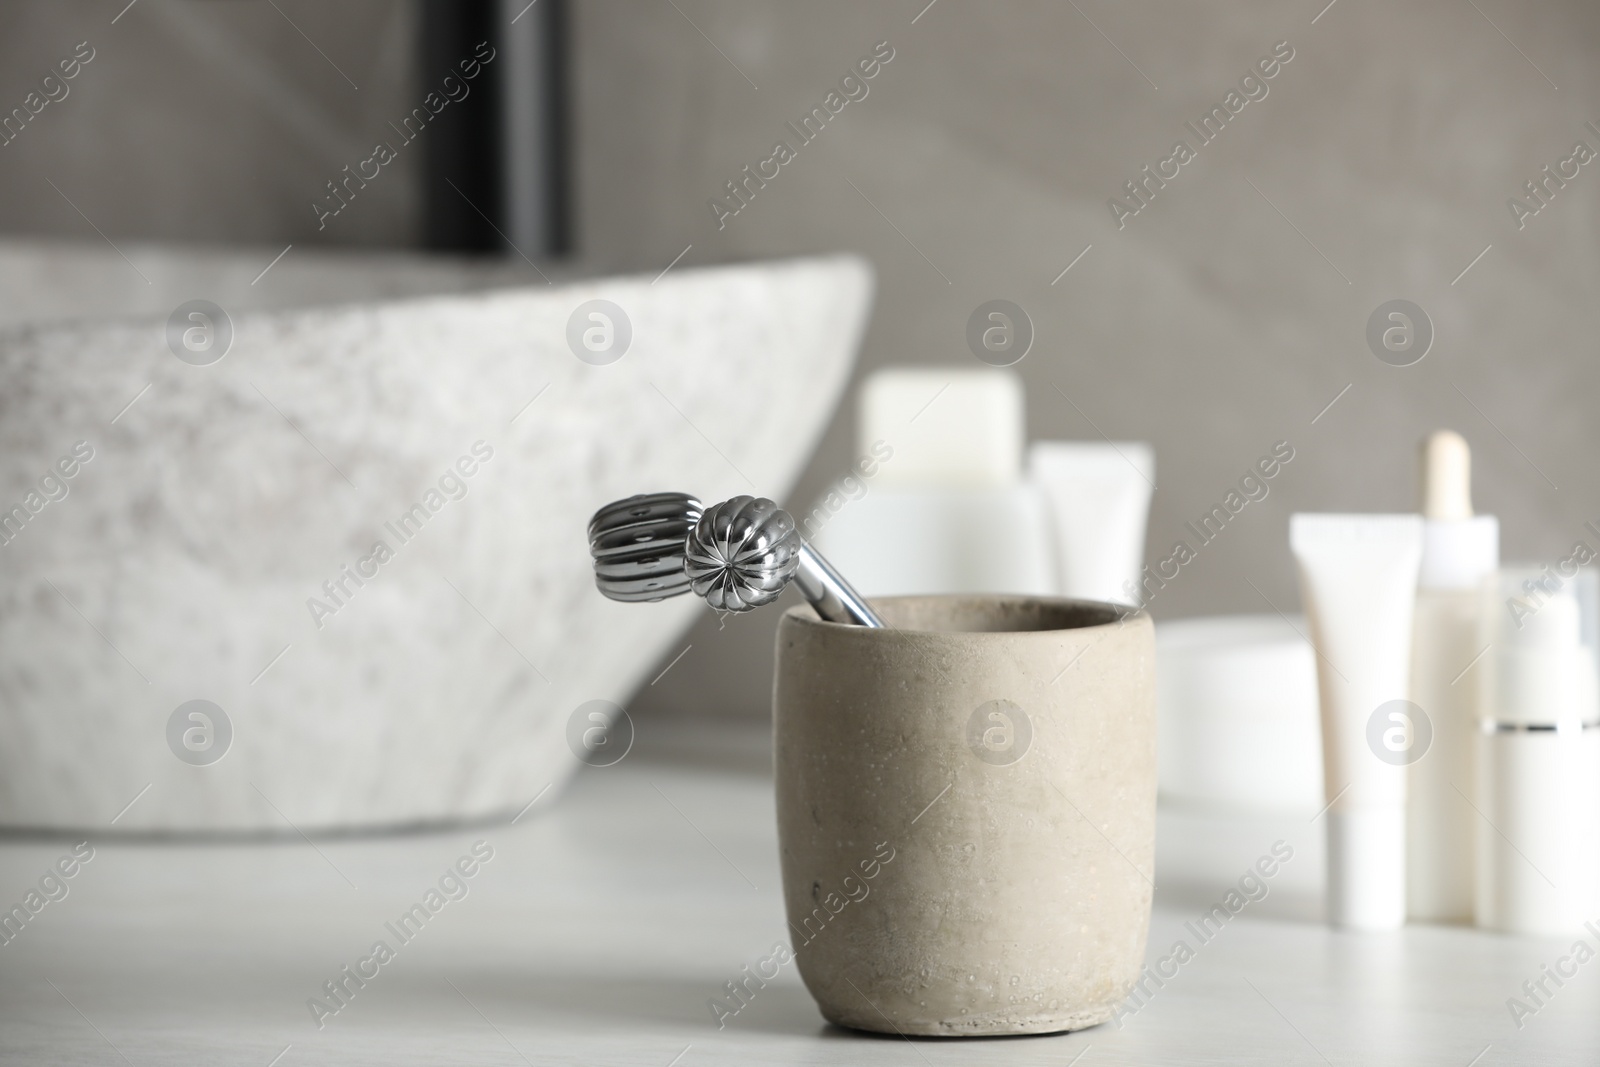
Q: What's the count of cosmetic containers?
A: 6